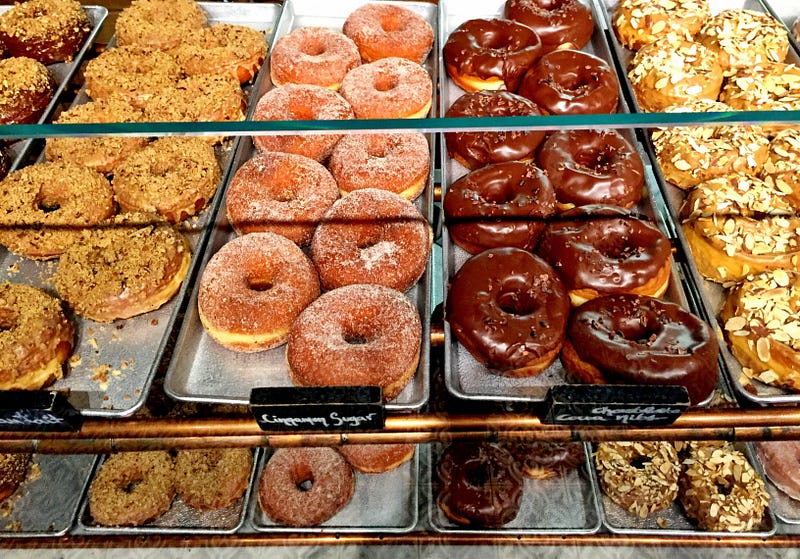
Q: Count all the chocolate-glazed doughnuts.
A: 11